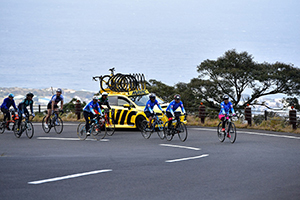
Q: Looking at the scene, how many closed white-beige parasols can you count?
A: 0